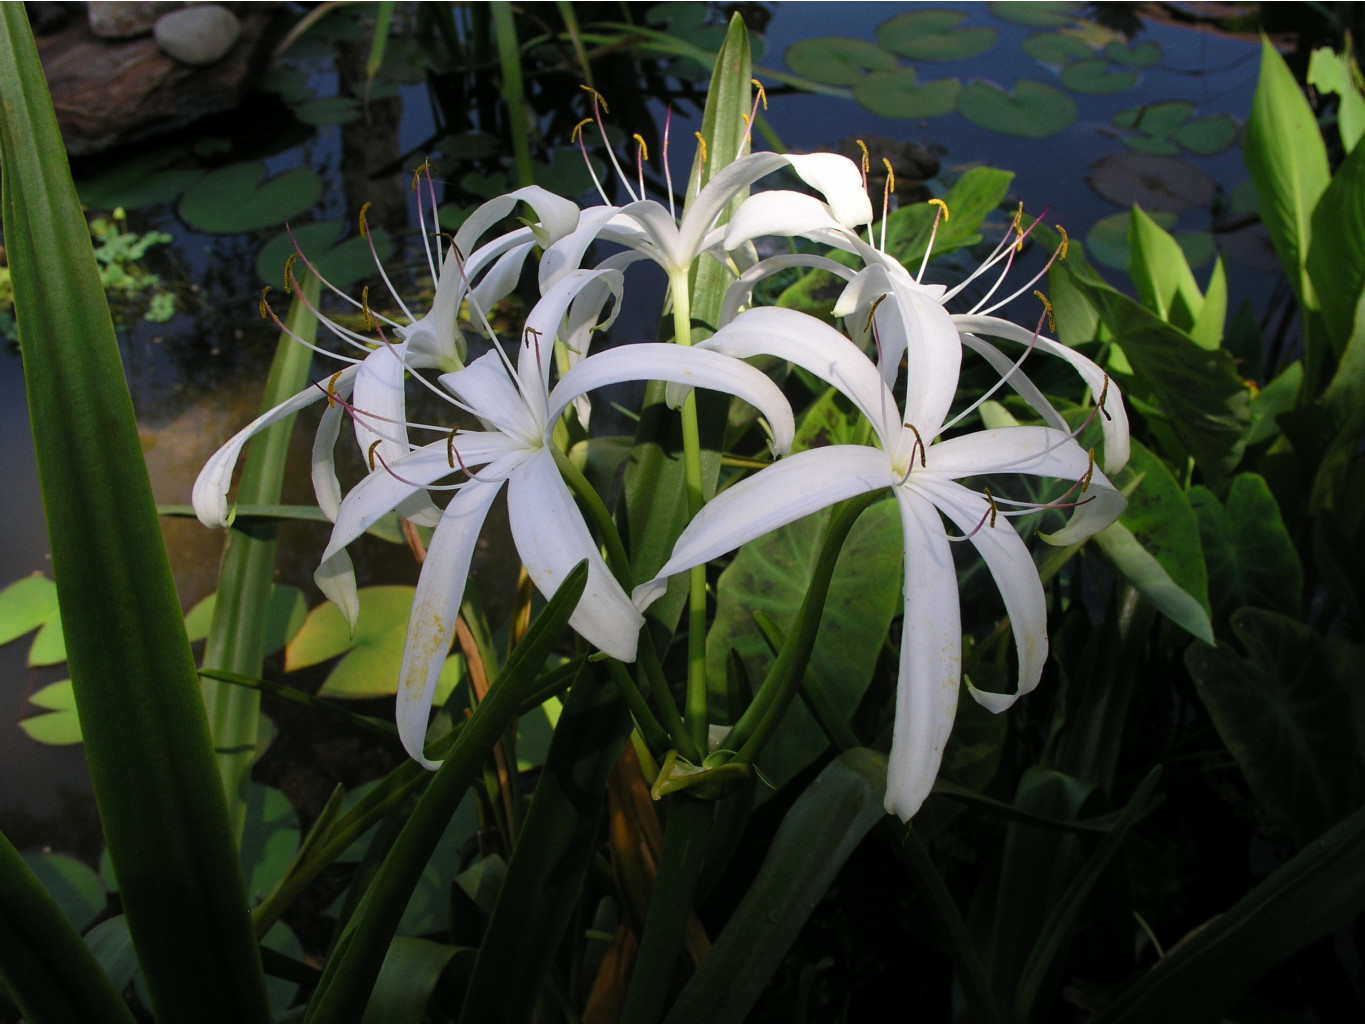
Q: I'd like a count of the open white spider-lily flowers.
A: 5